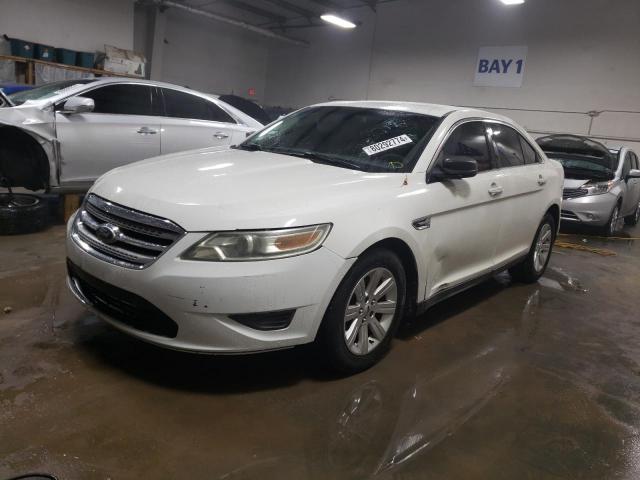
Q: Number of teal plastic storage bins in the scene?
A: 4